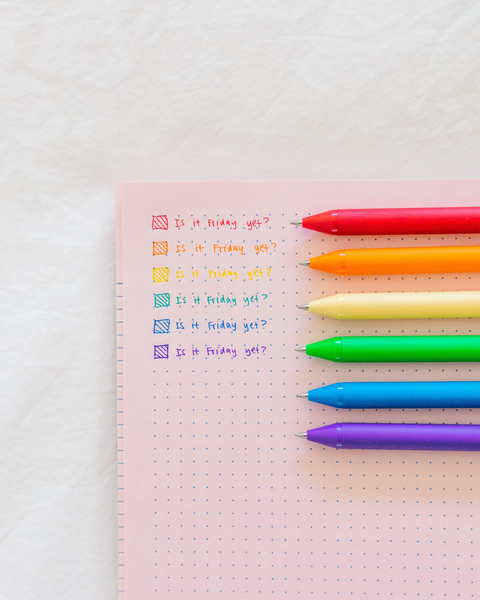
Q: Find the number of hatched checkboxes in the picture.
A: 6